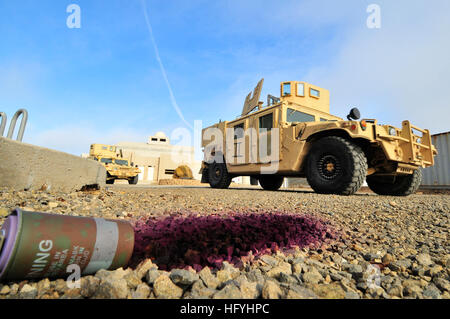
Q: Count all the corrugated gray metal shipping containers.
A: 1